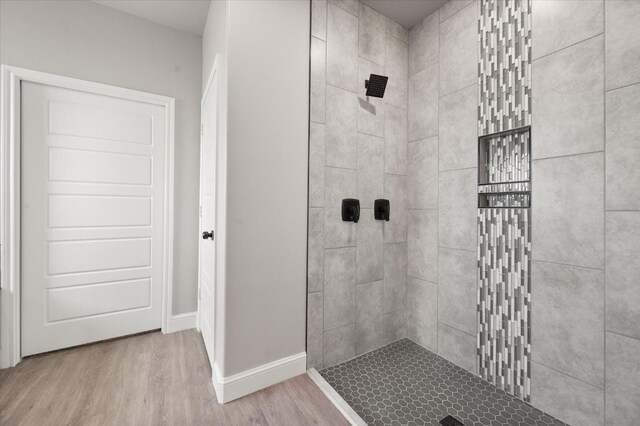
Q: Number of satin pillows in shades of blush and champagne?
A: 0